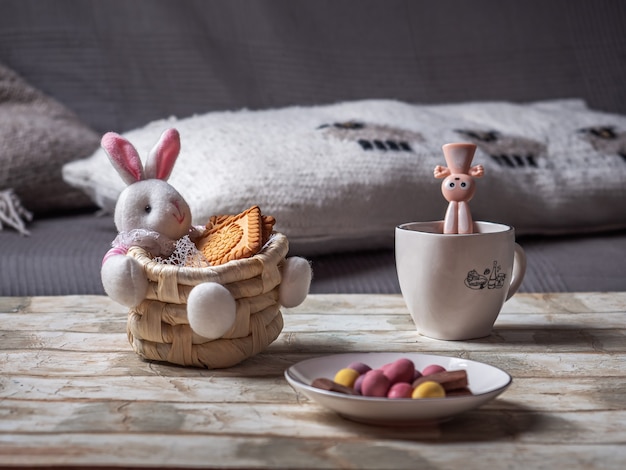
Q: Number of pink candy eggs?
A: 5